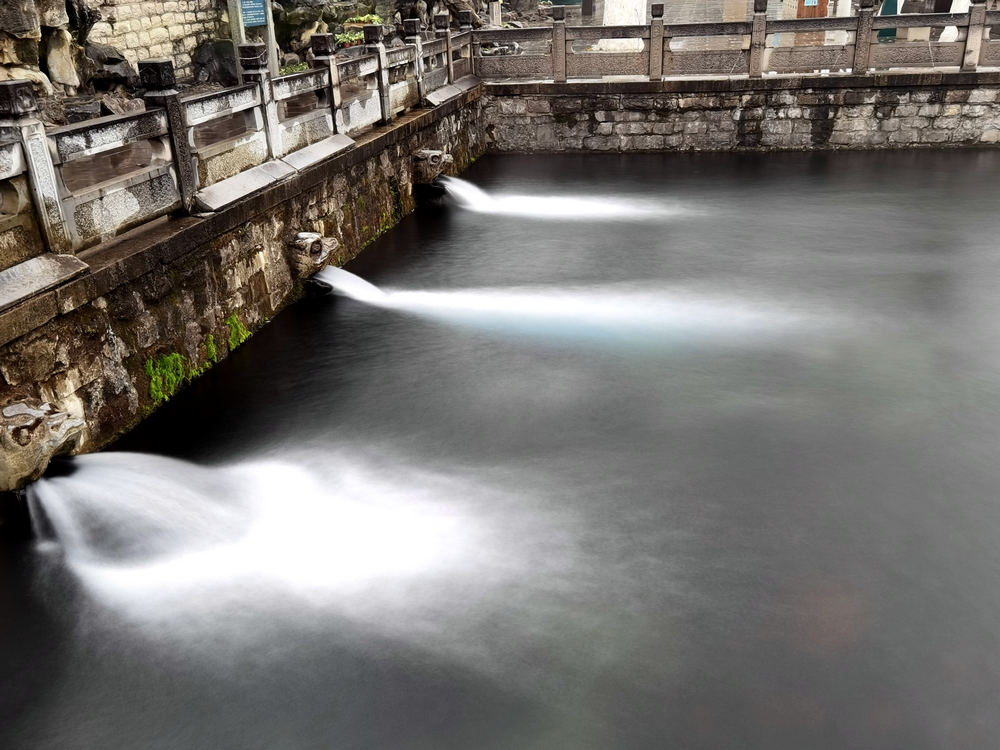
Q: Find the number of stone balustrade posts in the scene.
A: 13